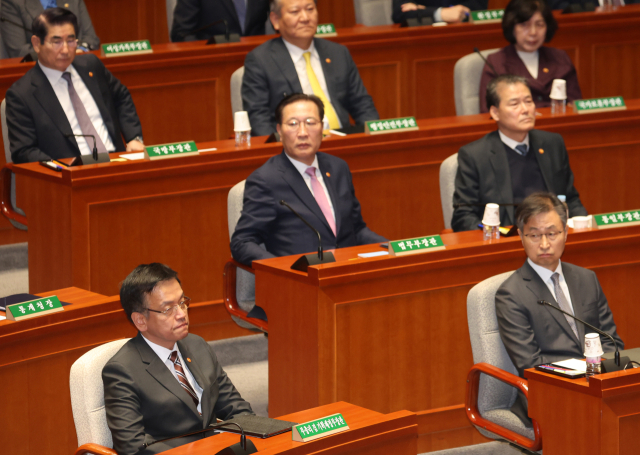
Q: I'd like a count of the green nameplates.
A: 10